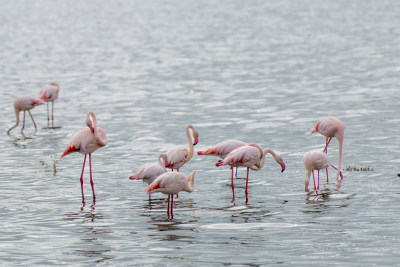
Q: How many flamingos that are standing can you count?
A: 10